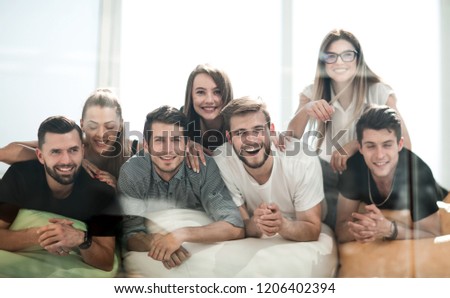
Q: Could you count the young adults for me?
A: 7